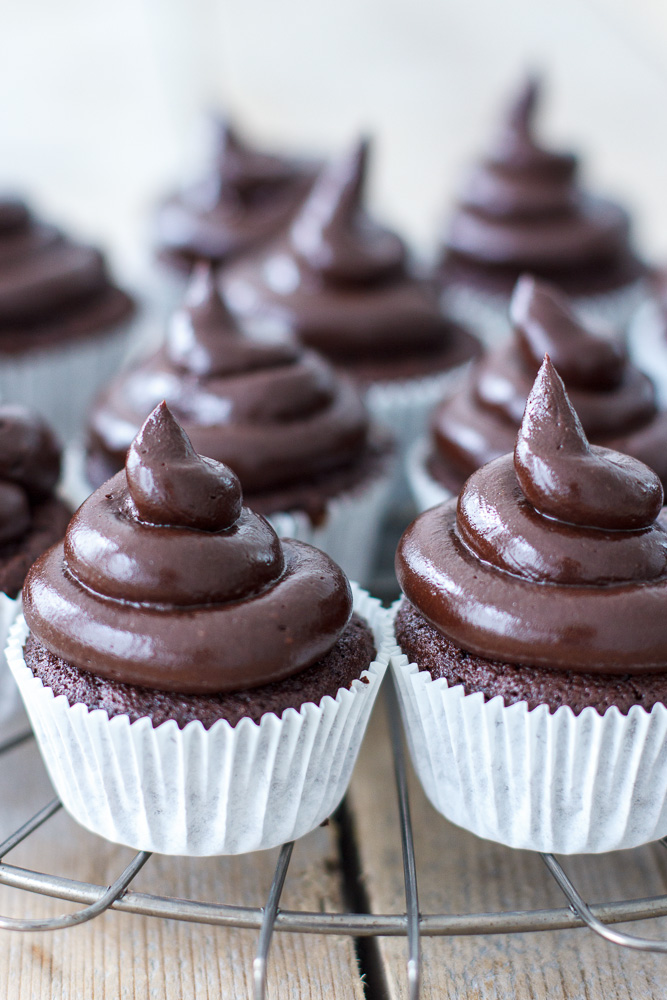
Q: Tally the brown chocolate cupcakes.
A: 10